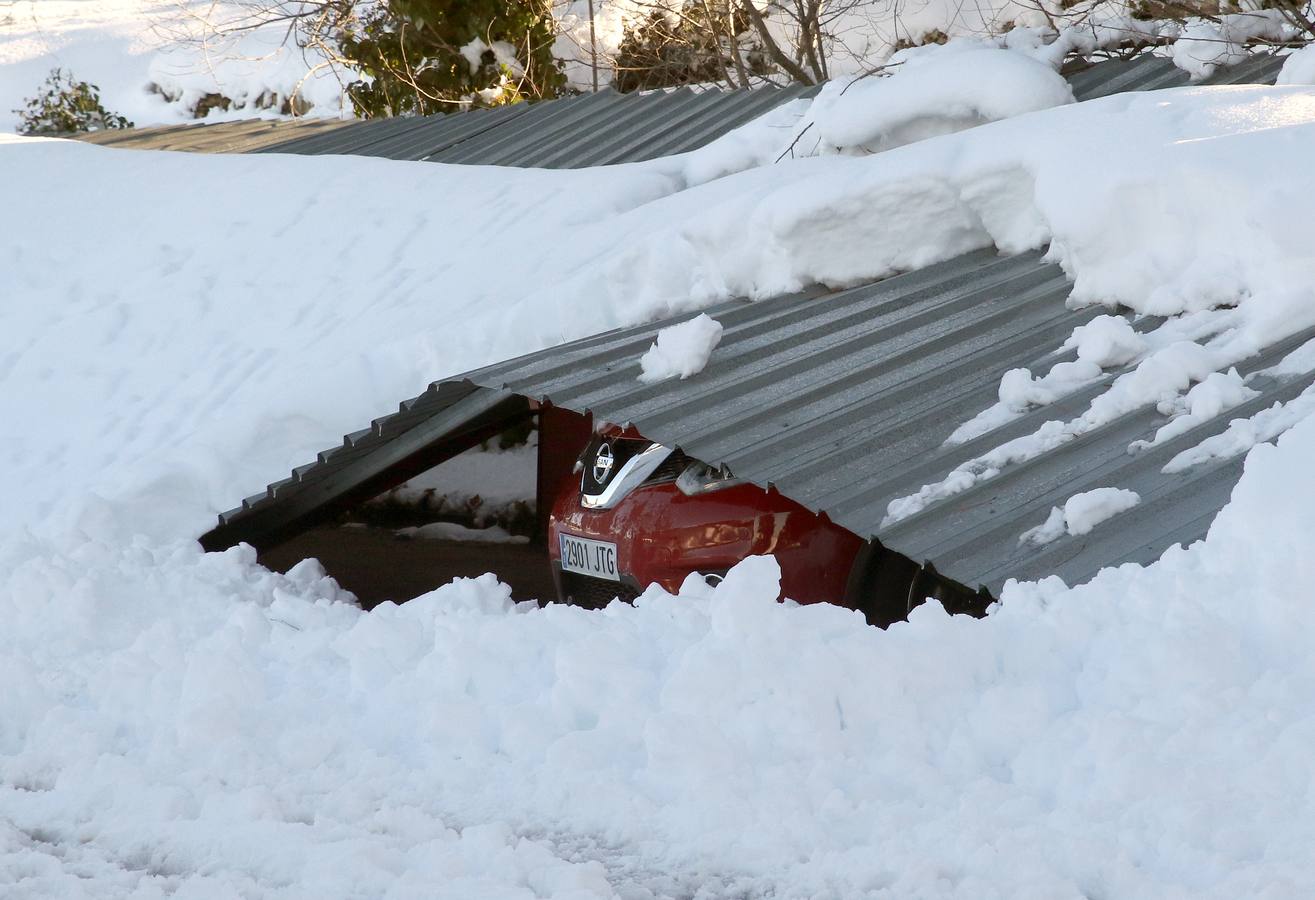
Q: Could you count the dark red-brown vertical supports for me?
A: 1